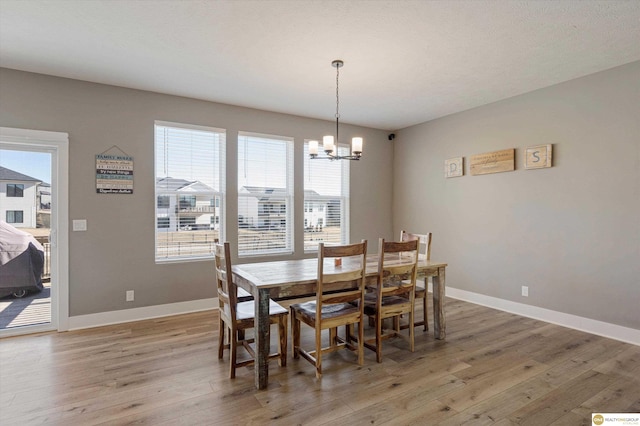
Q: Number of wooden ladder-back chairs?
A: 4